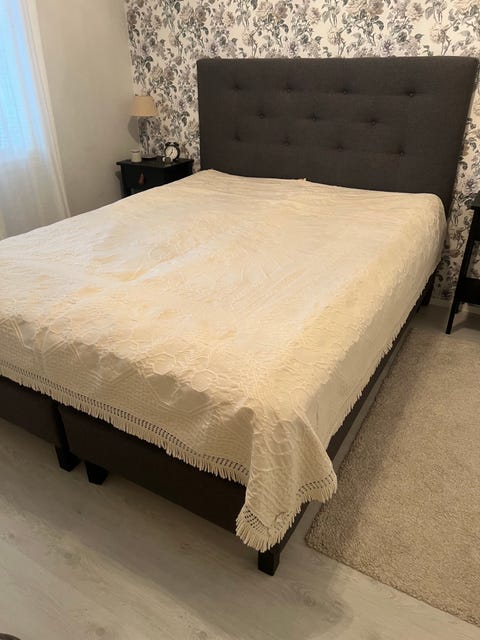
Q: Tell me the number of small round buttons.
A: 11